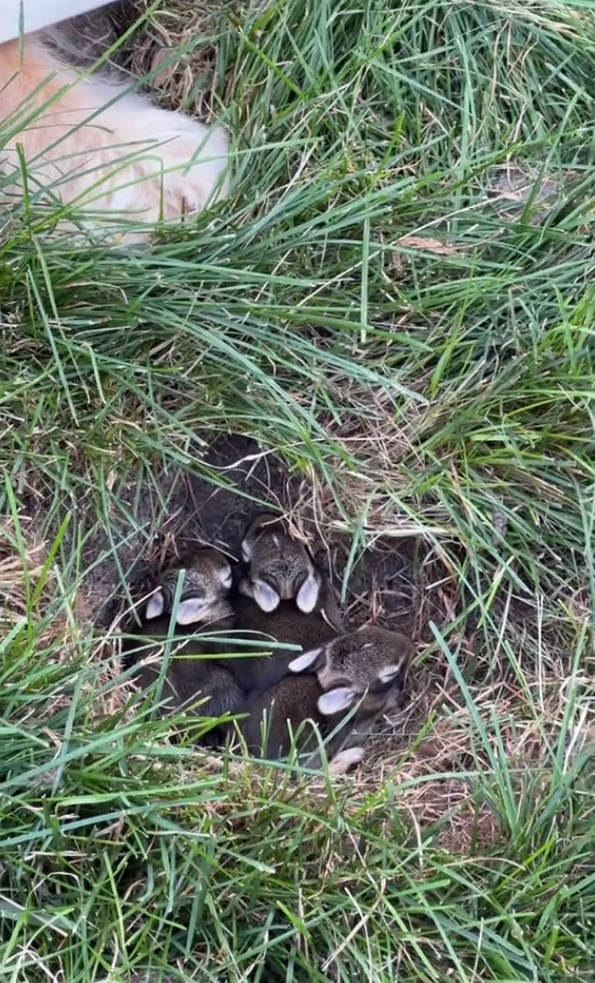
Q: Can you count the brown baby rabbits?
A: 3